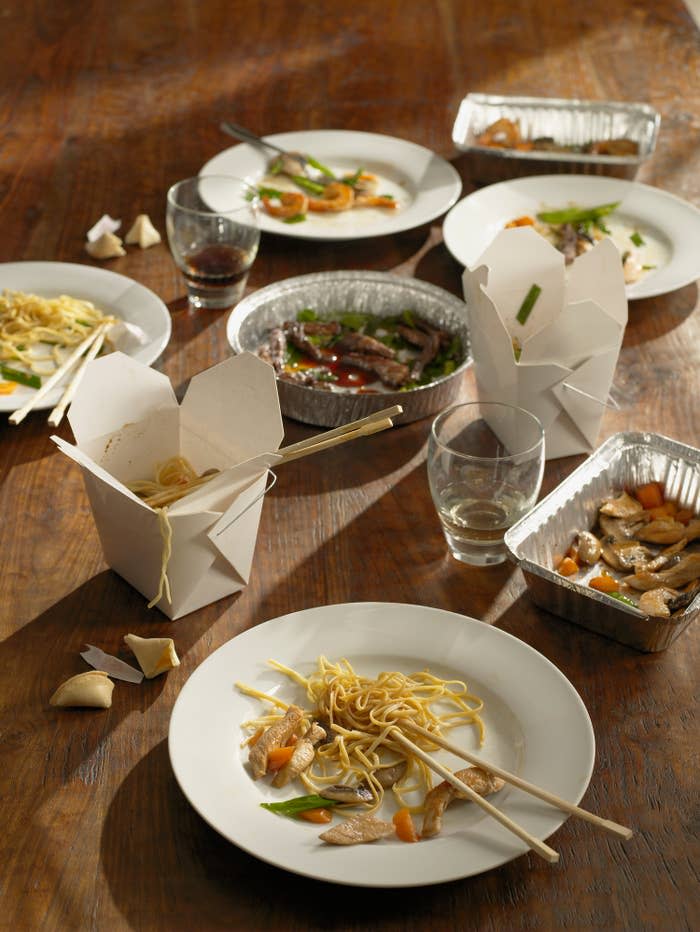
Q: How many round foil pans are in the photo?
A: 1